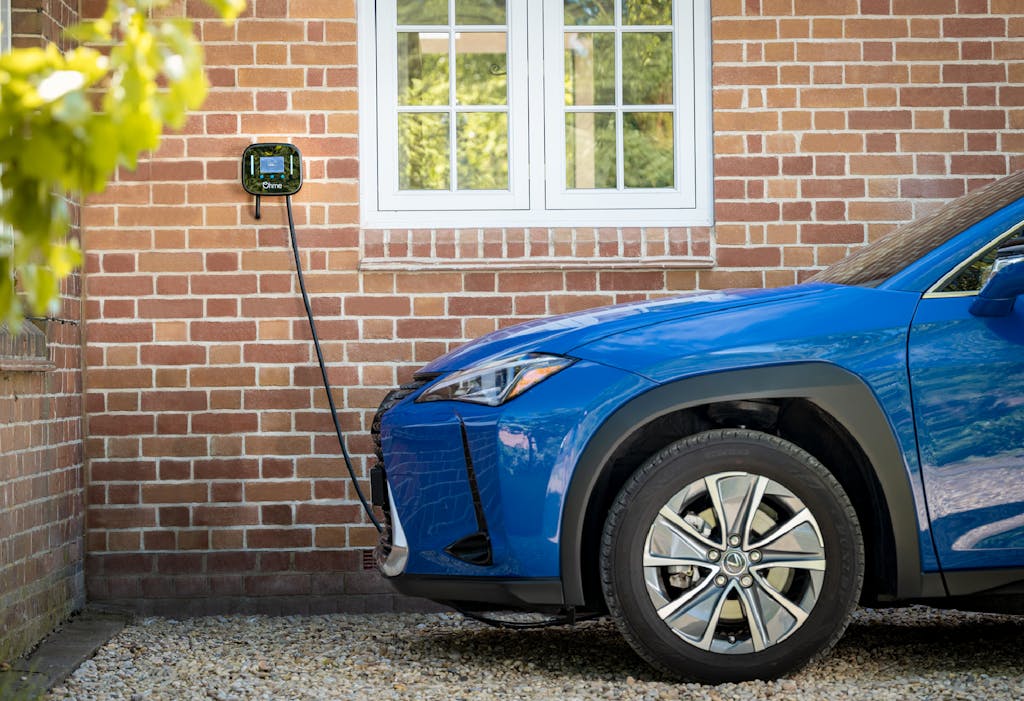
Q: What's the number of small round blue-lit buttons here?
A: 3